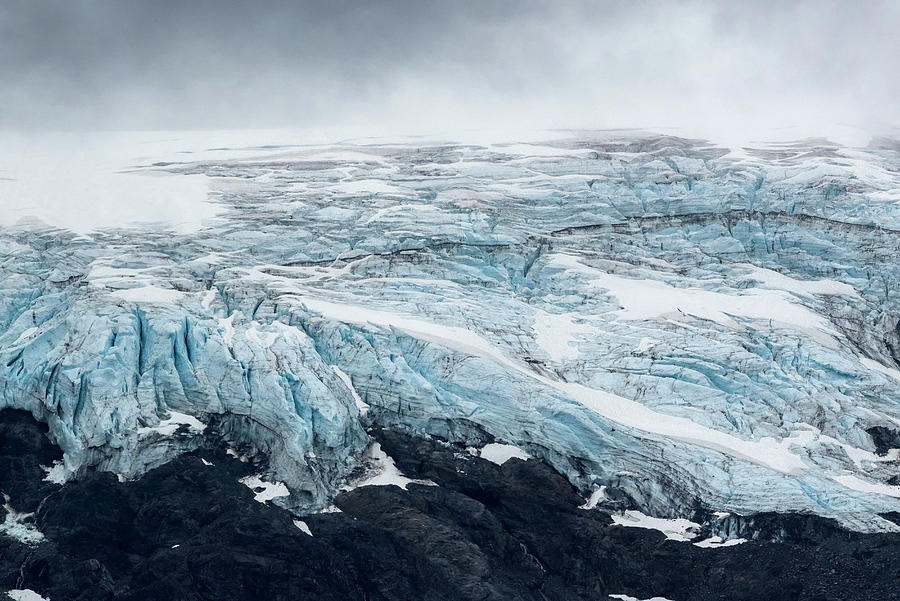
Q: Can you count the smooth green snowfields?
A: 0